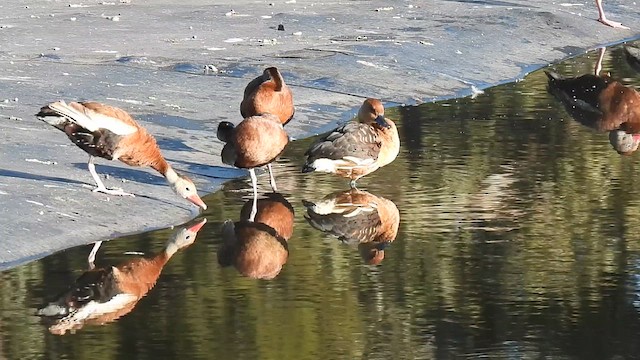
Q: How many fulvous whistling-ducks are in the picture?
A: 1